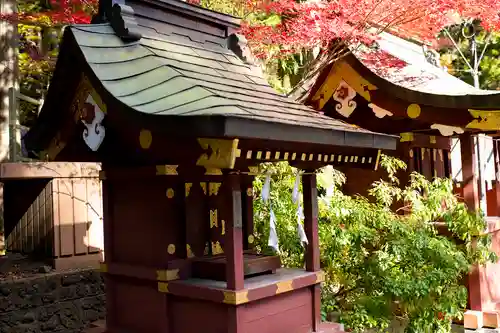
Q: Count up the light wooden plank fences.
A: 1